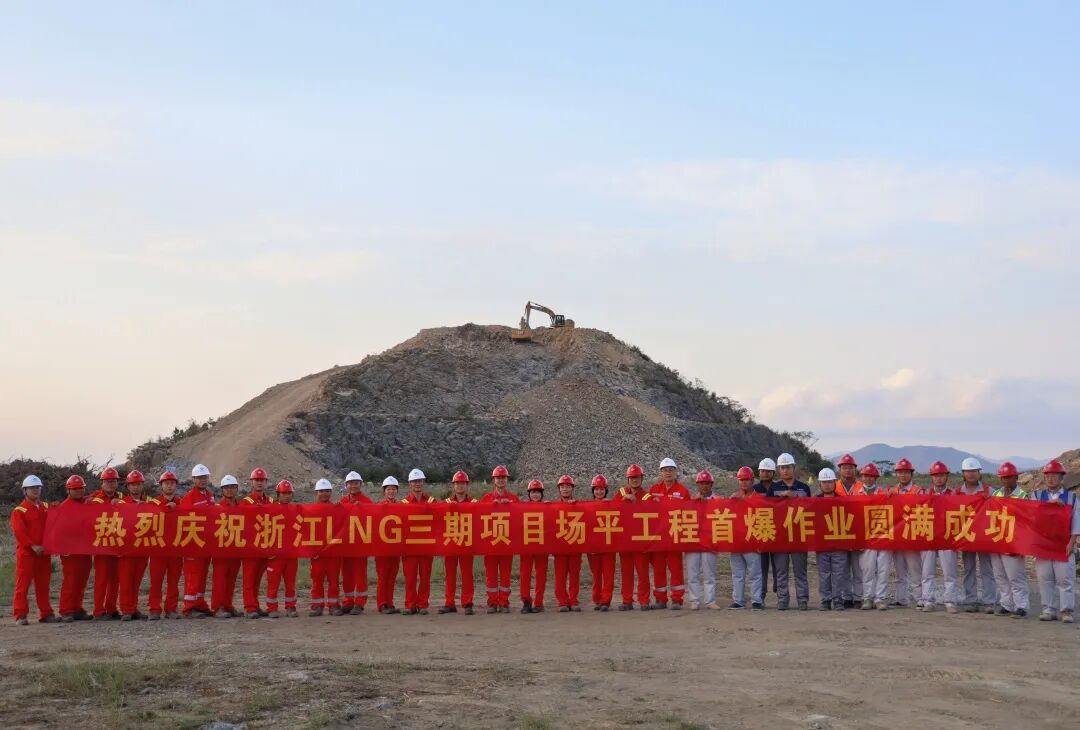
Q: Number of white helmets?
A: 12